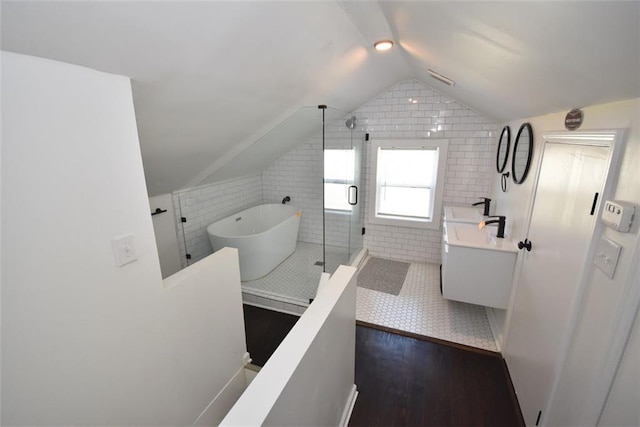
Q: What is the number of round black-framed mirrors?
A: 2